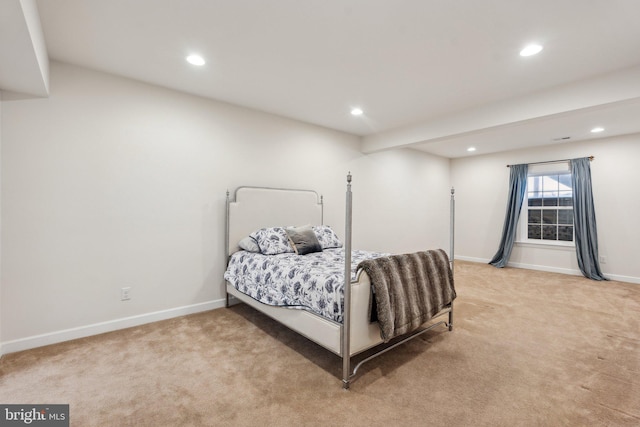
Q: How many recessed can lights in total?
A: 5